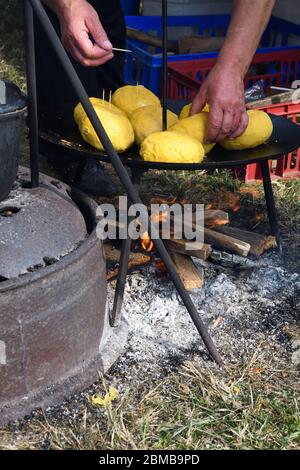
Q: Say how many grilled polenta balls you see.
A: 7